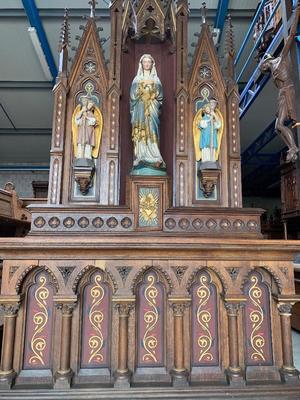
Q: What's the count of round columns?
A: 6